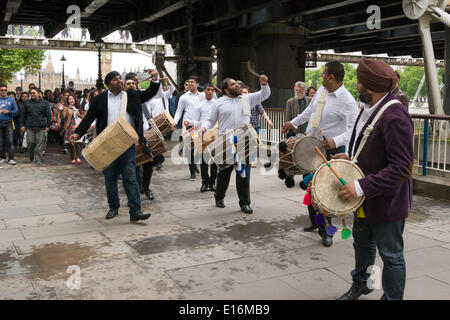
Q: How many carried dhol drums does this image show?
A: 8